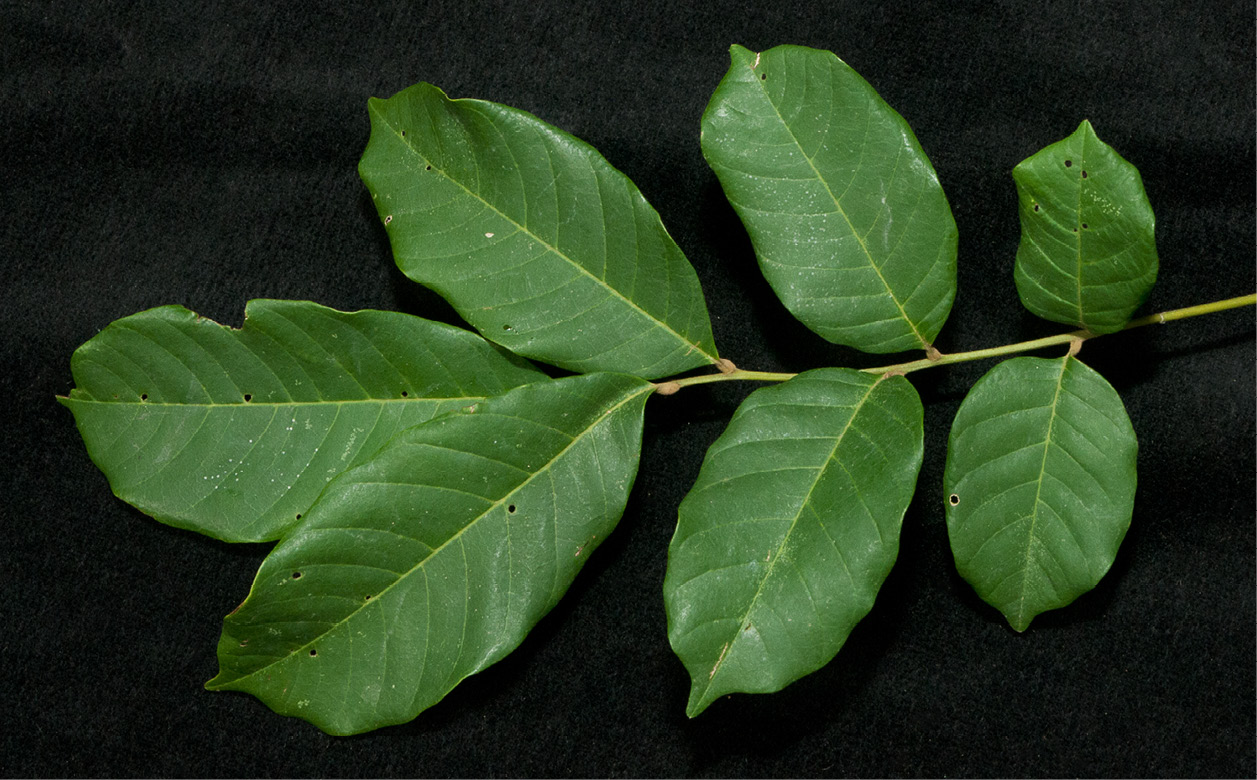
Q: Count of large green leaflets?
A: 7